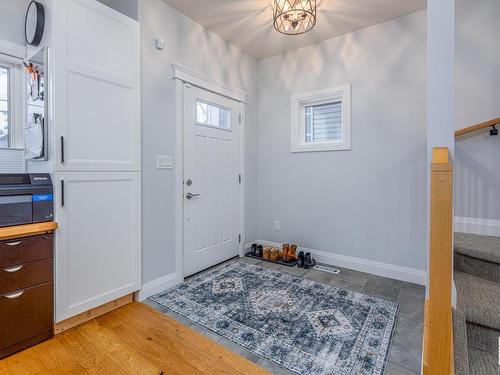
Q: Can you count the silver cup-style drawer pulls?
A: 3